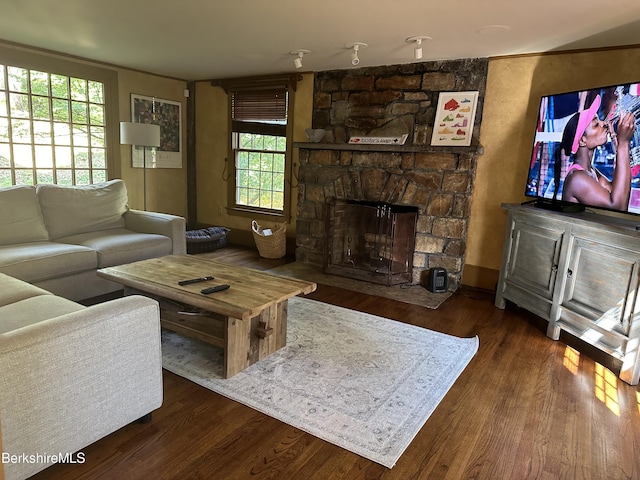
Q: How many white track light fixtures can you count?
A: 3